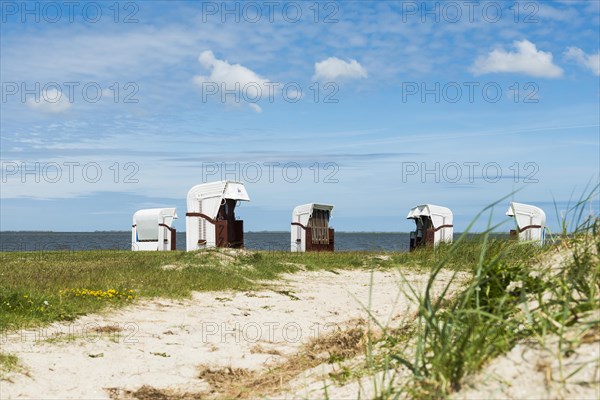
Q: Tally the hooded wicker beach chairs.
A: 5